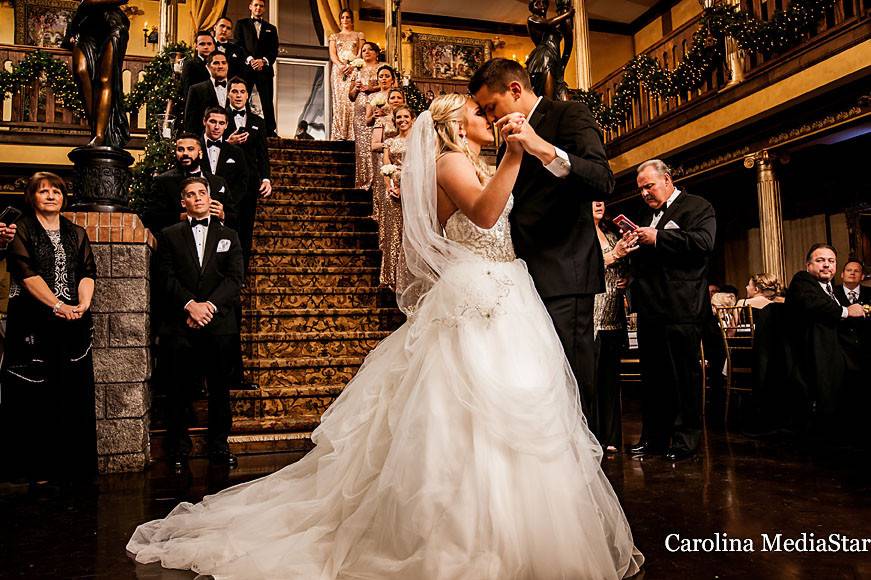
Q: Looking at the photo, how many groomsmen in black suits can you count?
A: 8